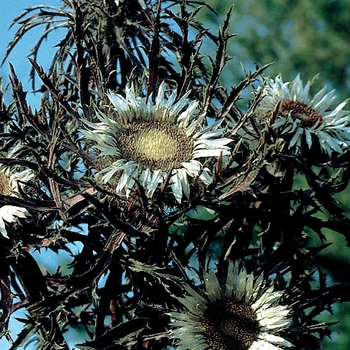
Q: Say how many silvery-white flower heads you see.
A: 4